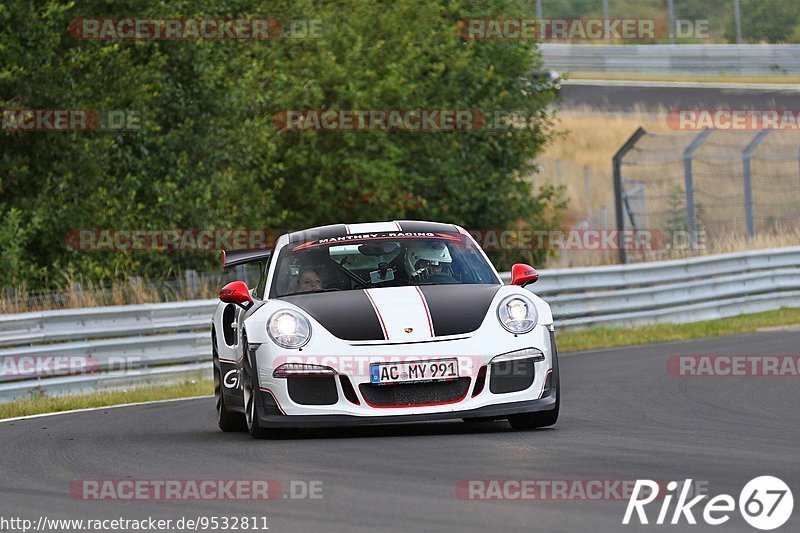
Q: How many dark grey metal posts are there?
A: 3